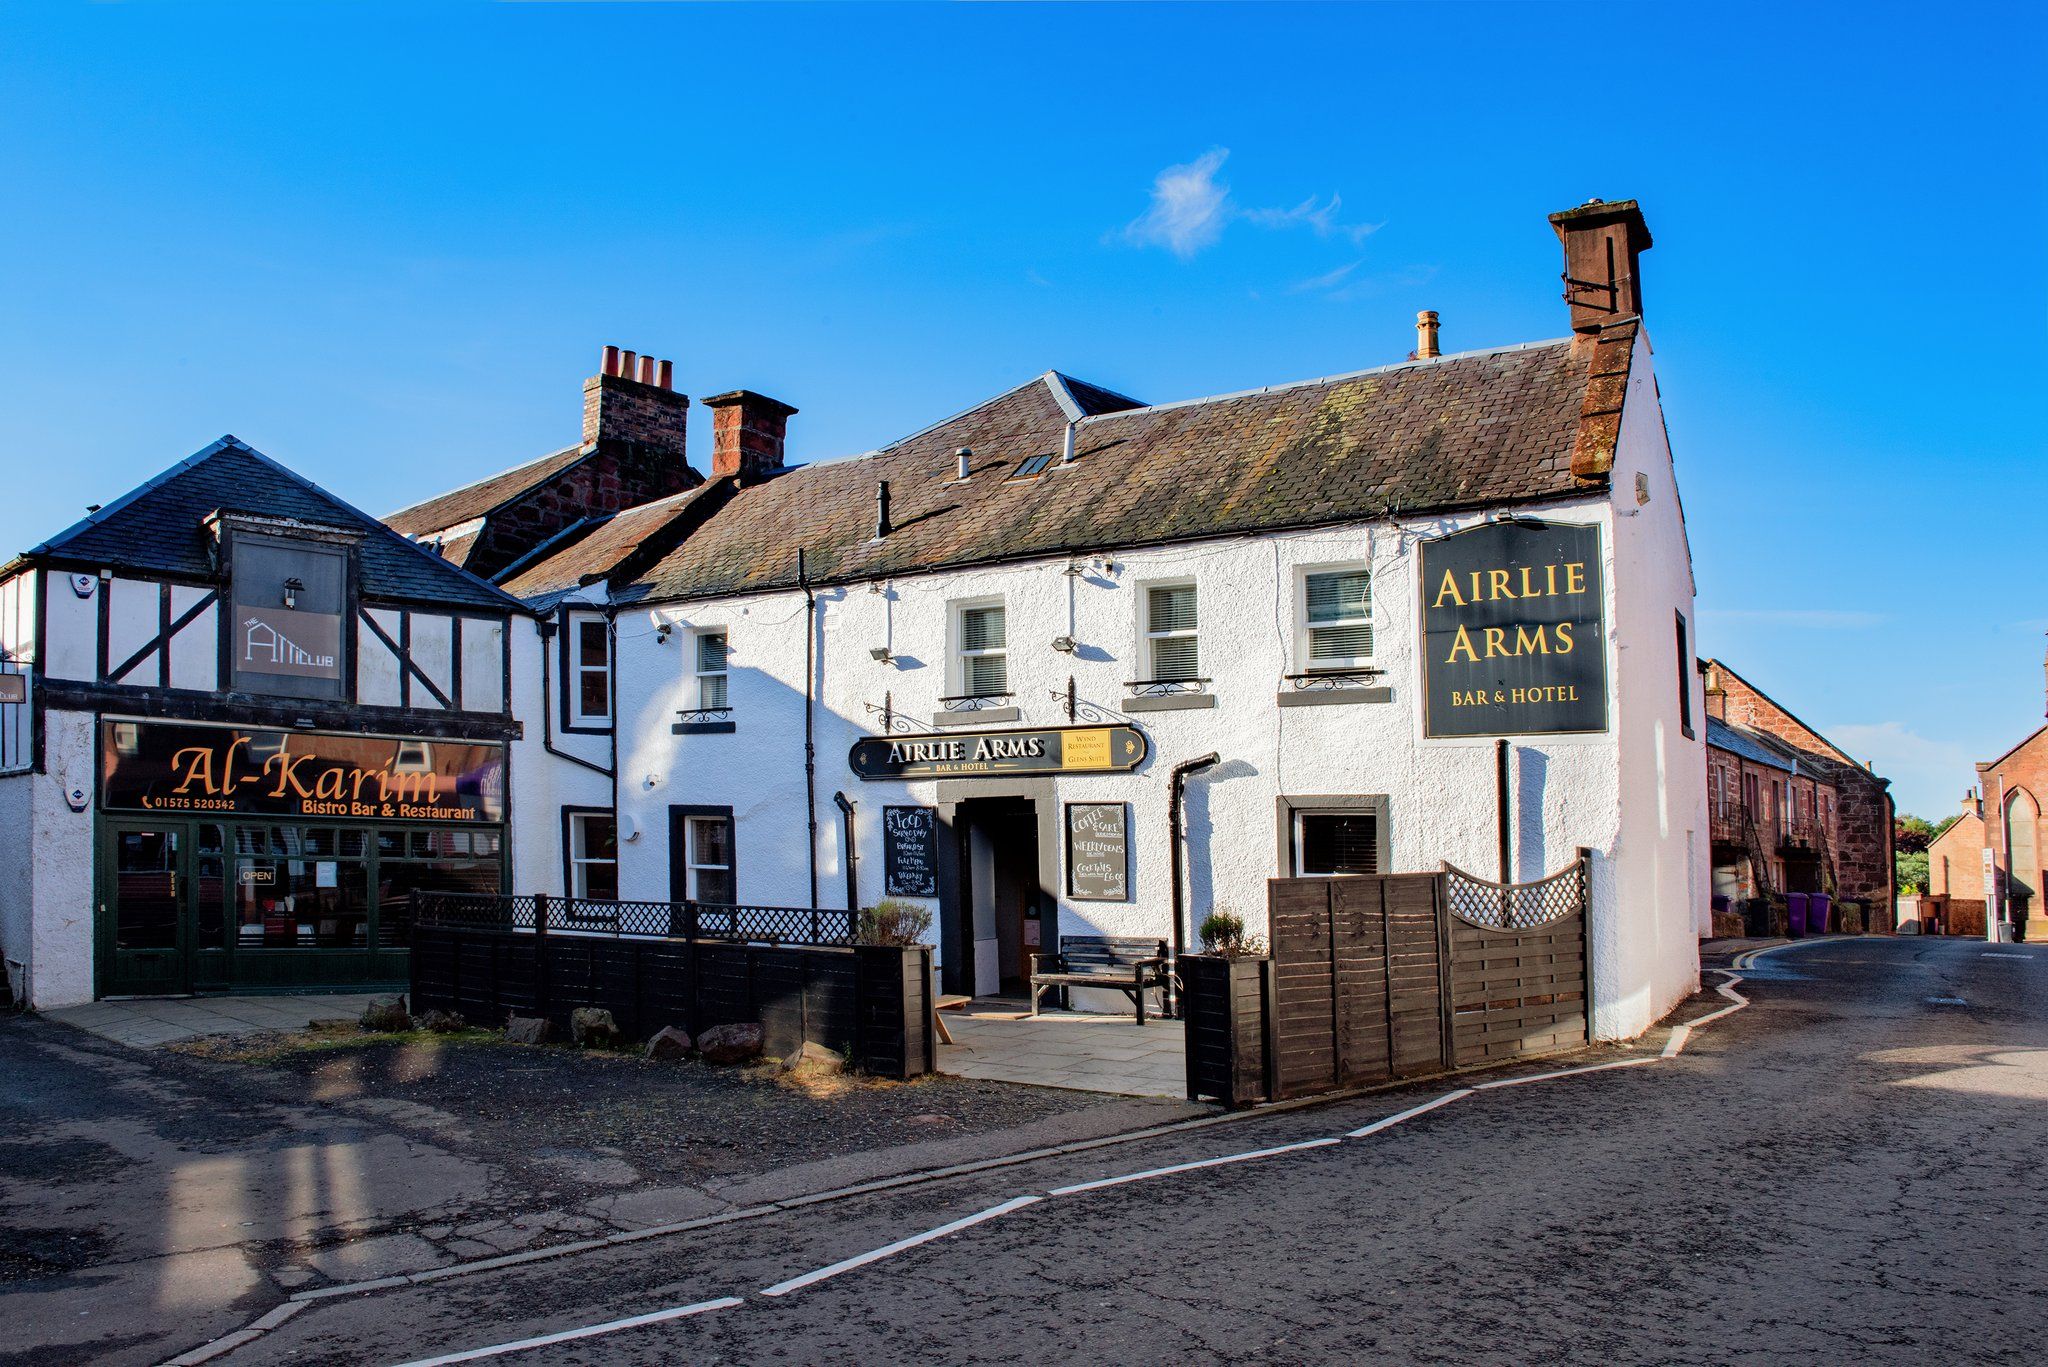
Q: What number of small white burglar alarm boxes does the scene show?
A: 2